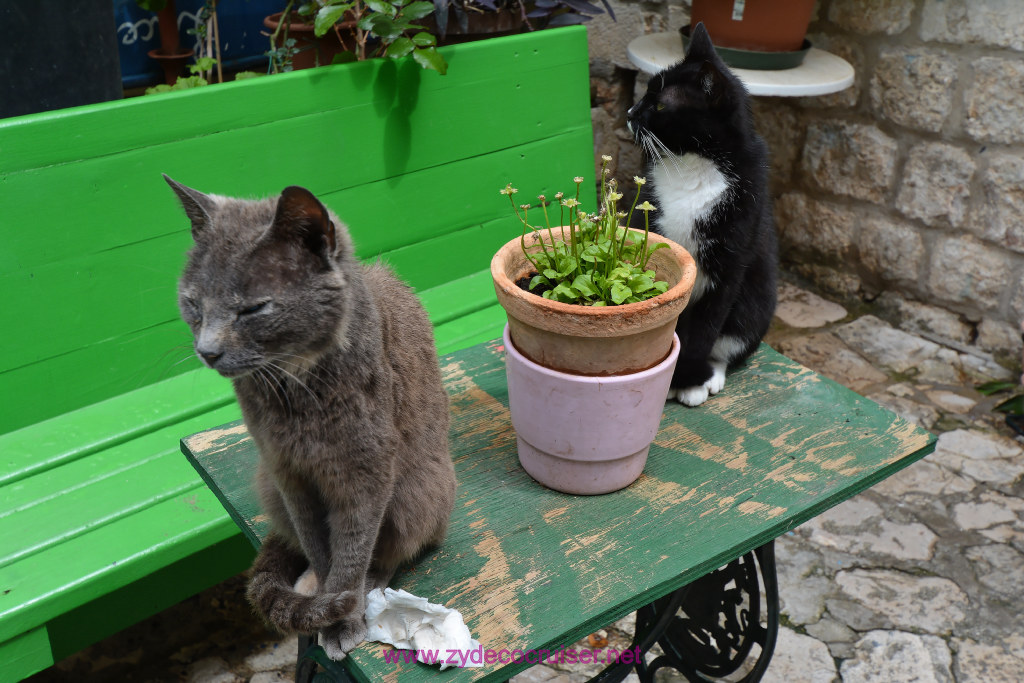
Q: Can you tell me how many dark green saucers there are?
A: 1